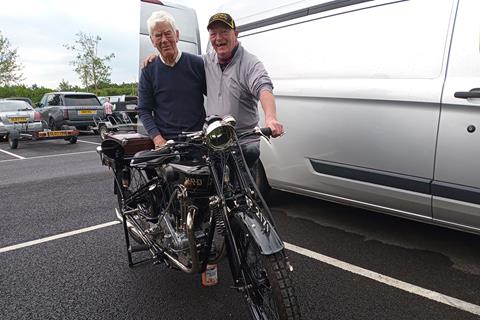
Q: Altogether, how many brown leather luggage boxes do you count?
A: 1